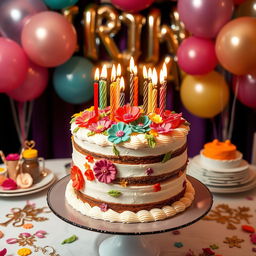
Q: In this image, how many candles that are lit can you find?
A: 12